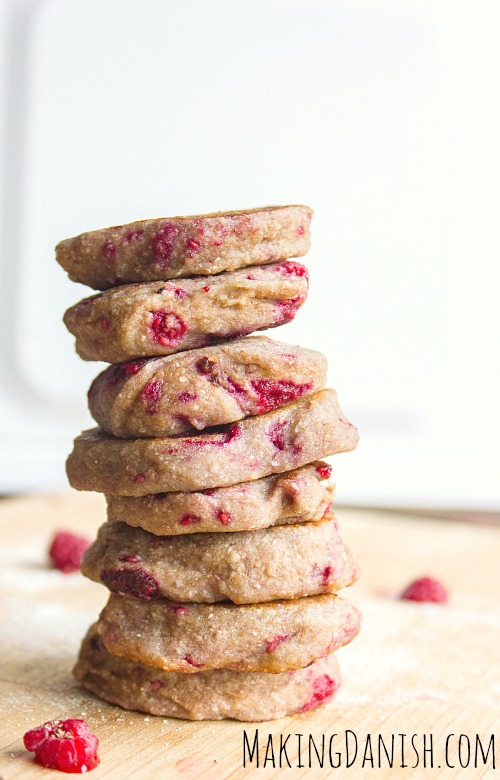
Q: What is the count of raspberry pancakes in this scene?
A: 8